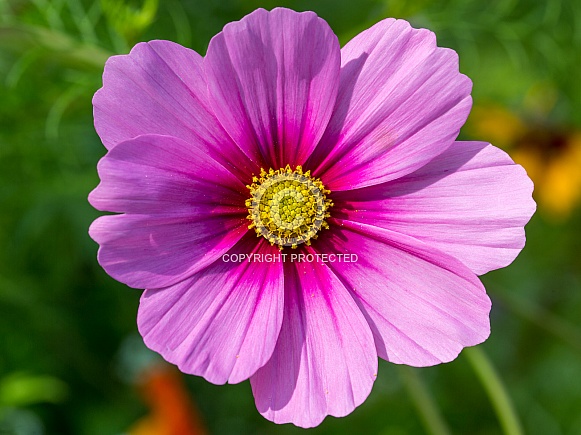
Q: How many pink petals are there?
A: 8